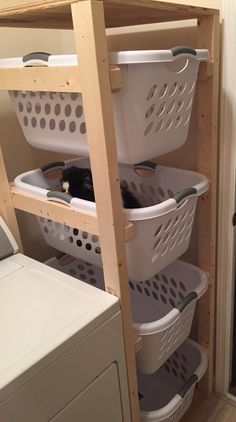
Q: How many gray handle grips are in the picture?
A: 9